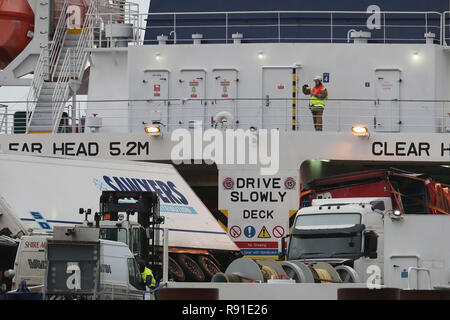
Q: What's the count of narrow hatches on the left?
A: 3